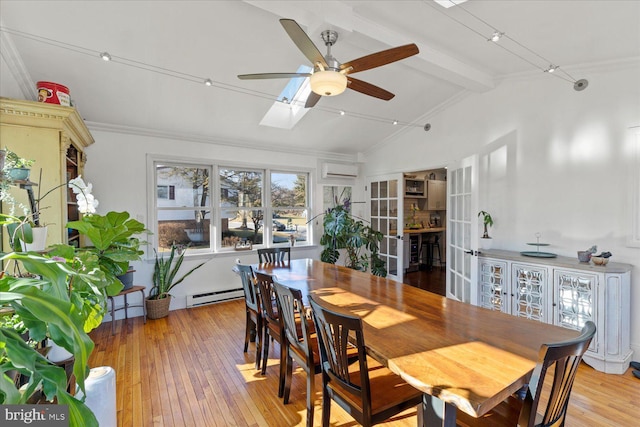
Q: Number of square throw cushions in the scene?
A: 0